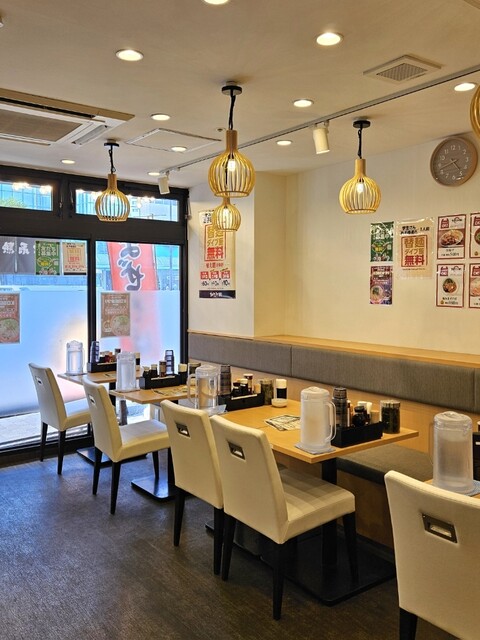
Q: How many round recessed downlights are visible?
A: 10